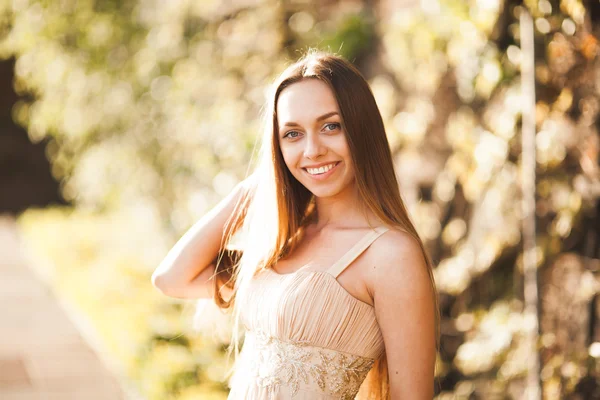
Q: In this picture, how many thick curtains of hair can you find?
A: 2